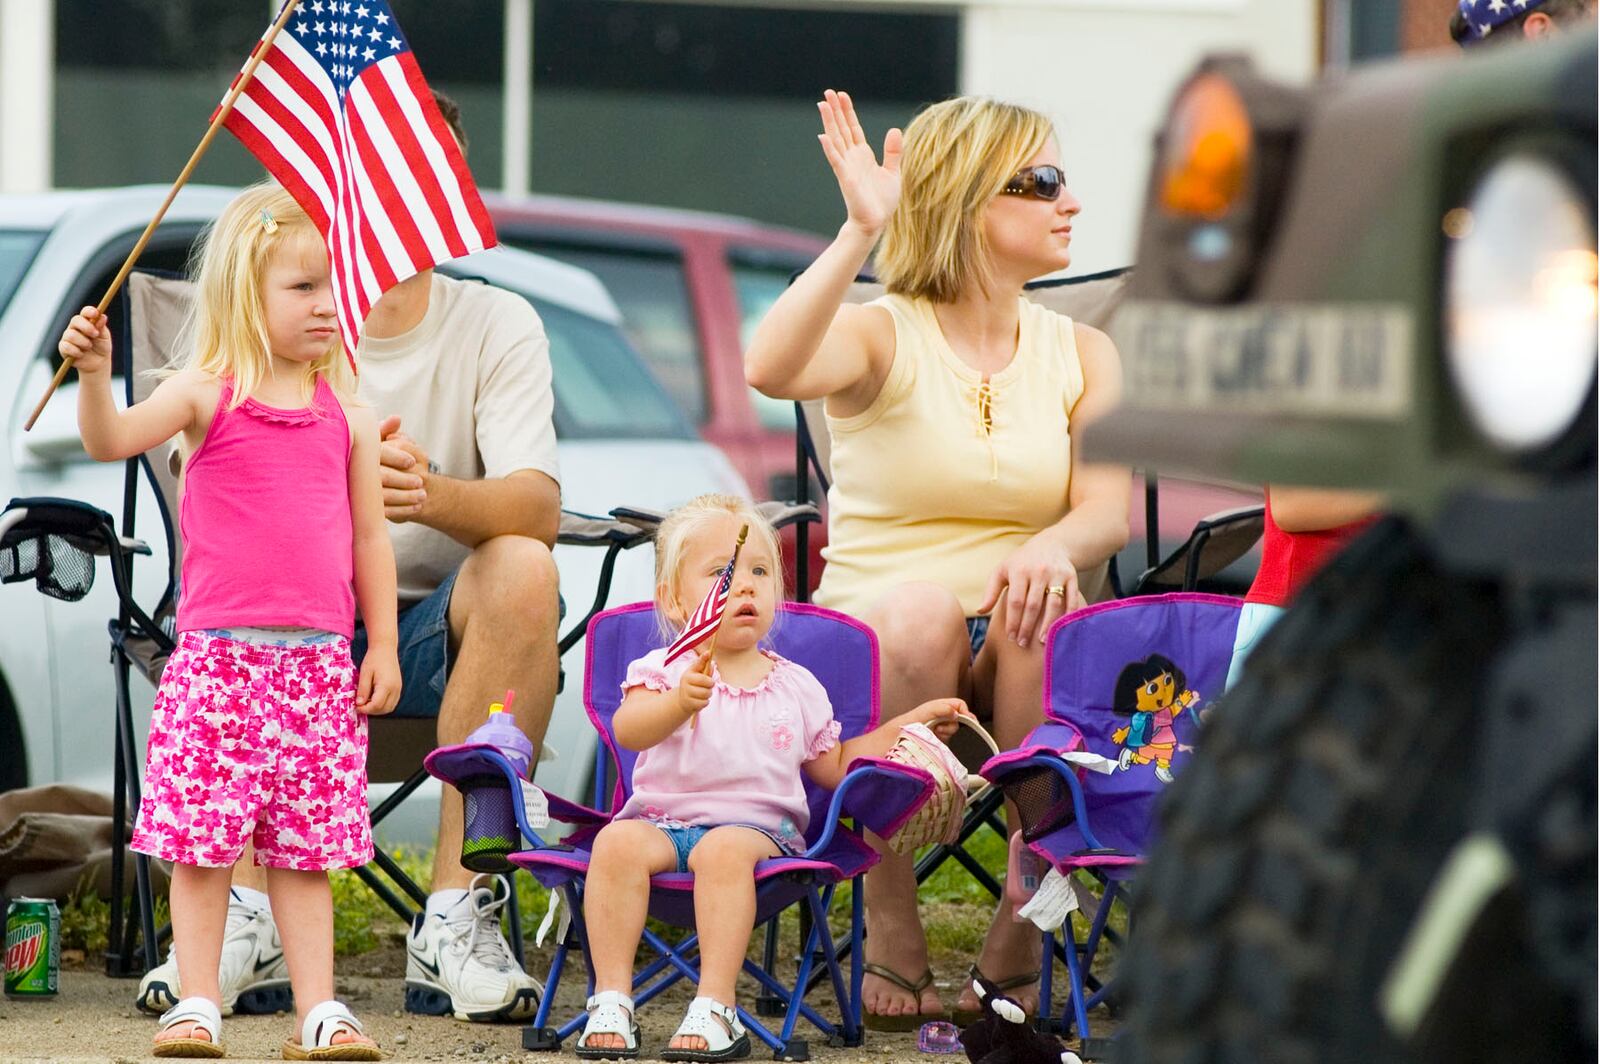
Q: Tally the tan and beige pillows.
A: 0